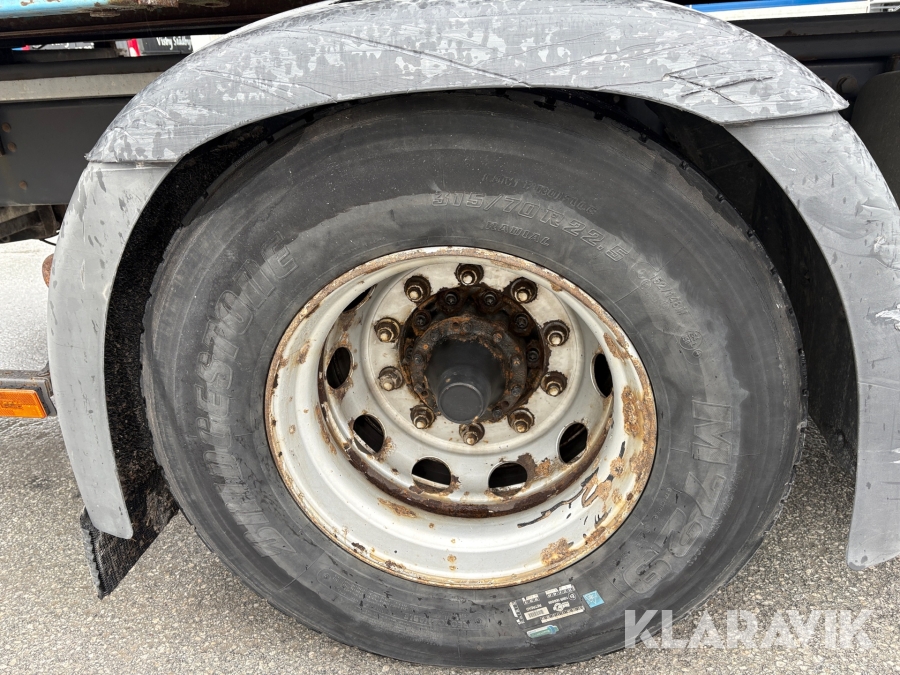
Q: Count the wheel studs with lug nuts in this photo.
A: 10